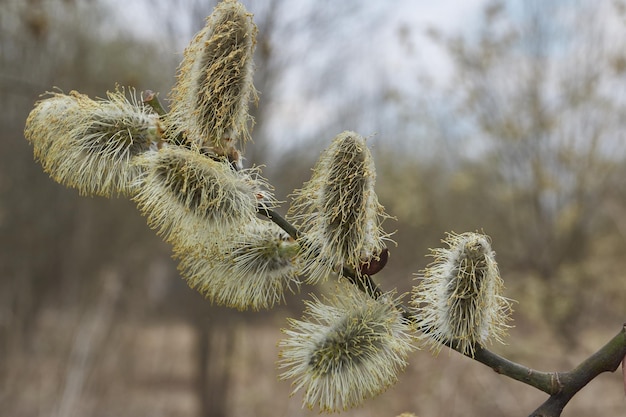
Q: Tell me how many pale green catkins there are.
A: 7